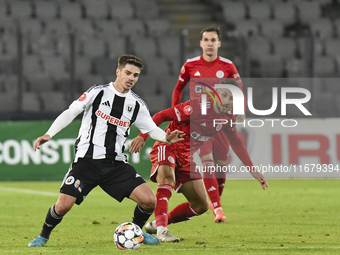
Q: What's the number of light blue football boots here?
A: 2